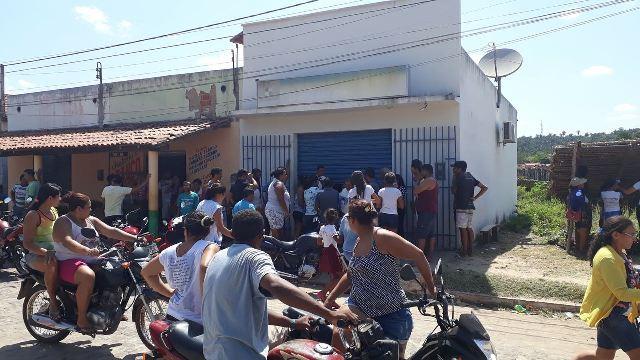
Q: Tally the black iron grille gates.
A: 2